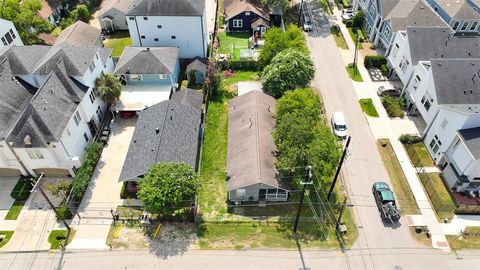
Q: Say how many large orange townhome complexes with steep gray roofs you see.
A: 0